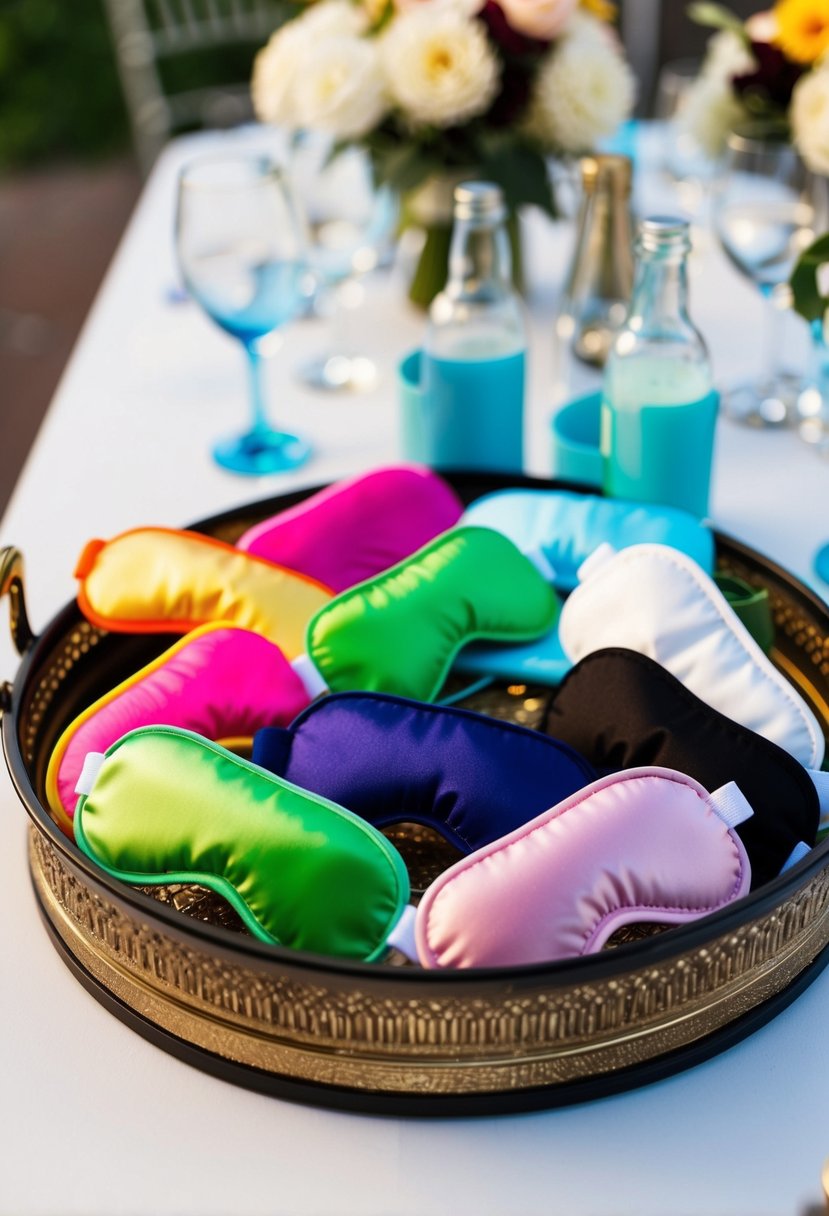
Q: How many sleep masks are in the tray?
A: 10